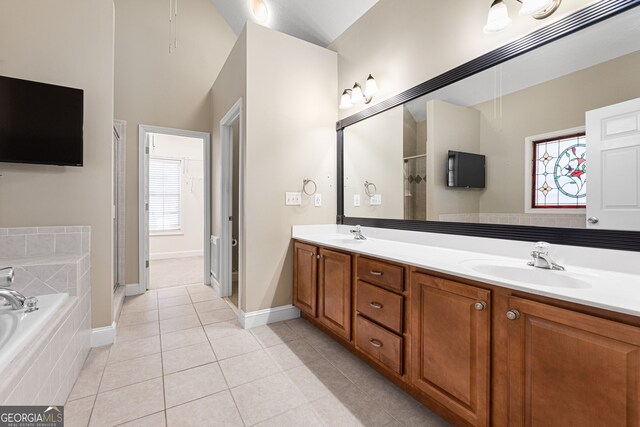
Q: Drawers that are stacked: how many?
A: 3